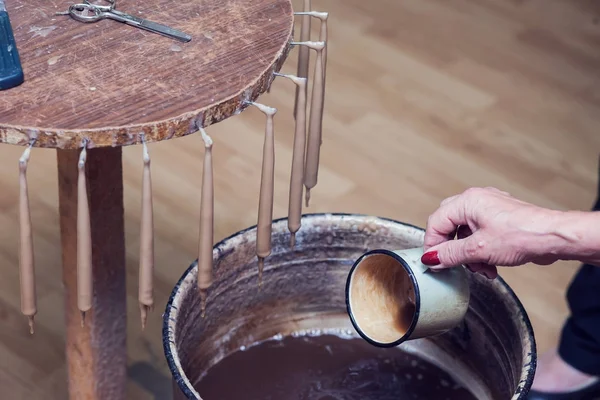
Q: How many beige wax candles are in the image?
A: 9